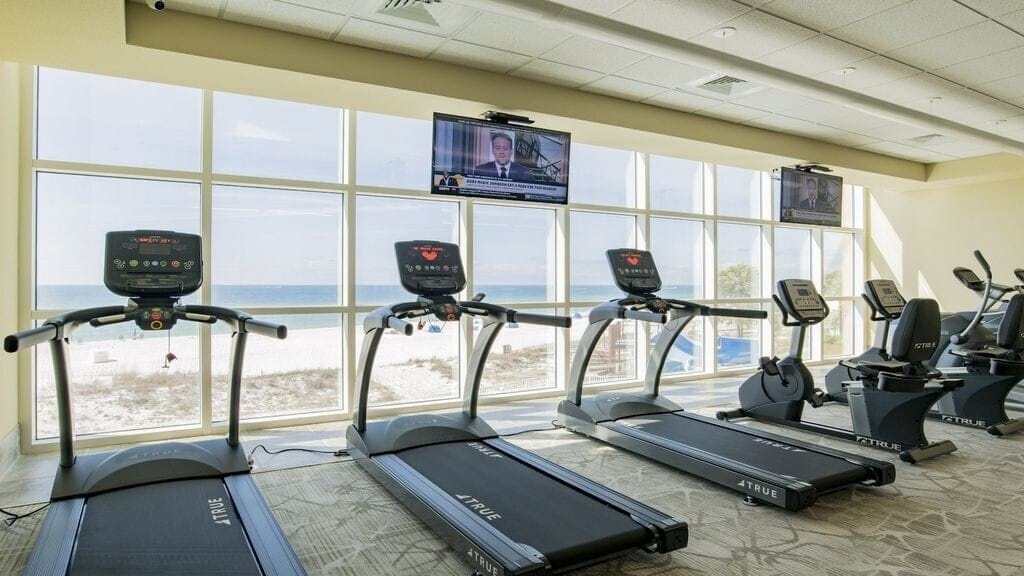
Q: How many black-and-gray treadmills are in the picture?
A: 3